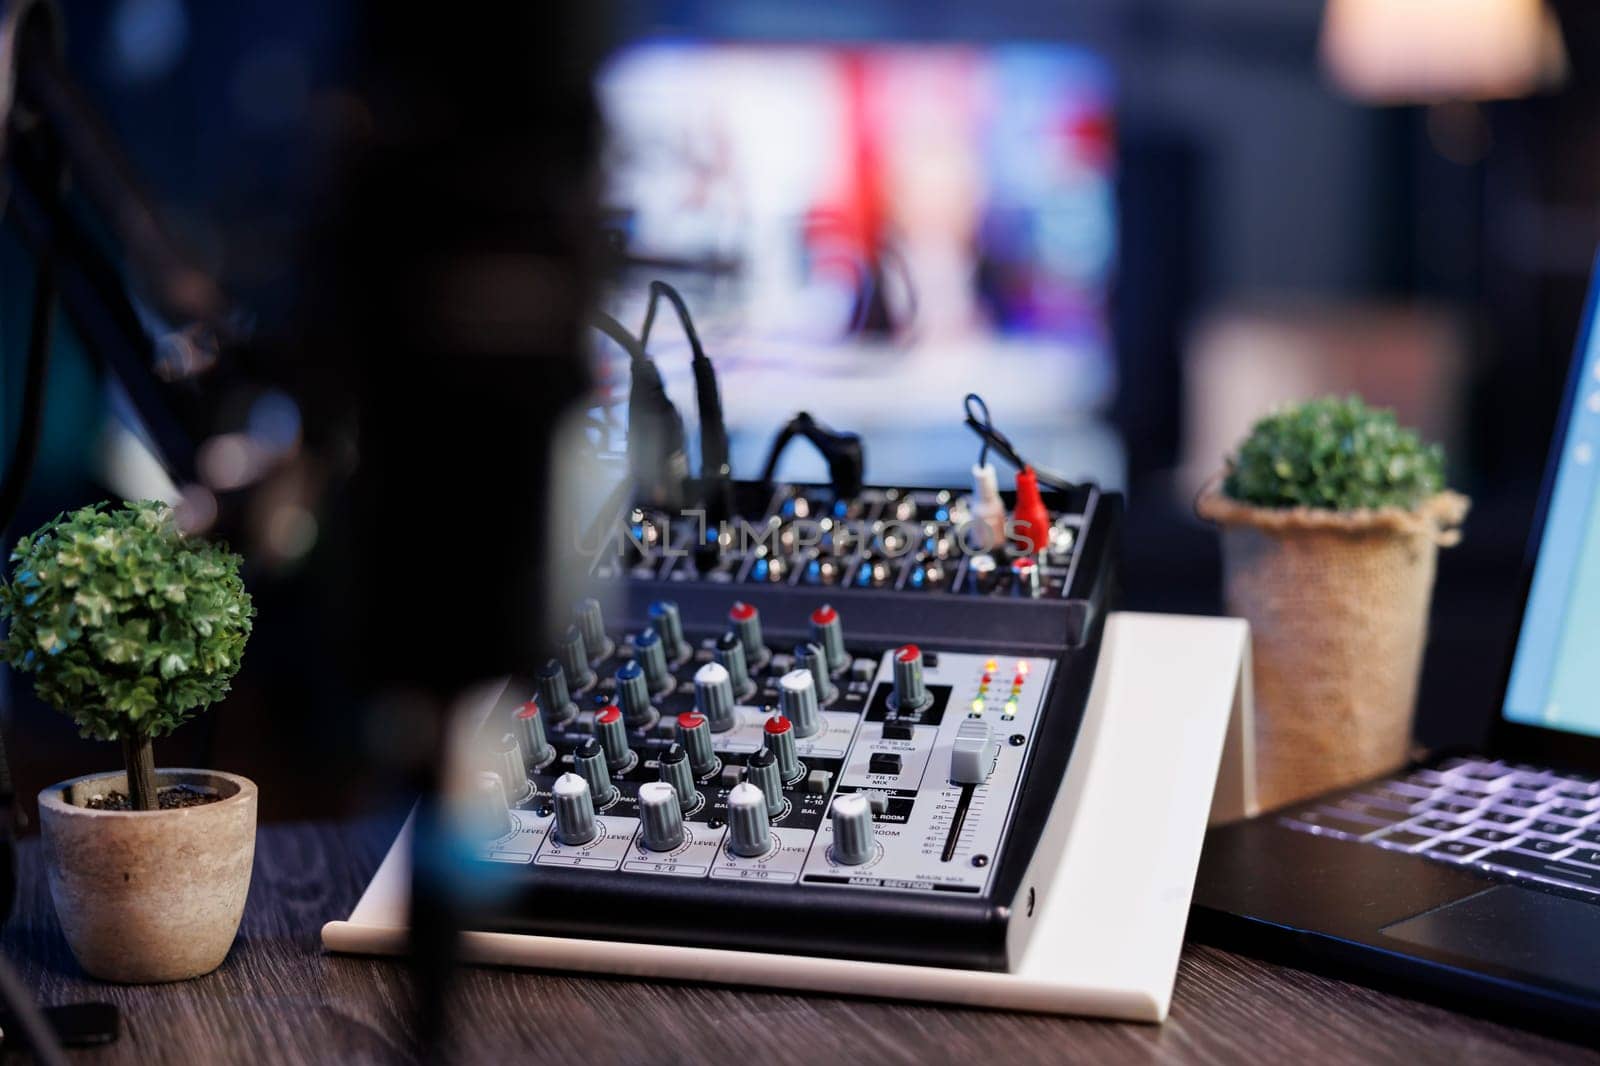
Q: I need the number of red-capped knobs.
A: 7